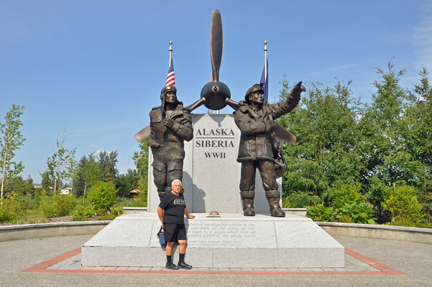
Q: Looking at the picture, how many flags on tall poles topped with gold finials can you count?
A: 2